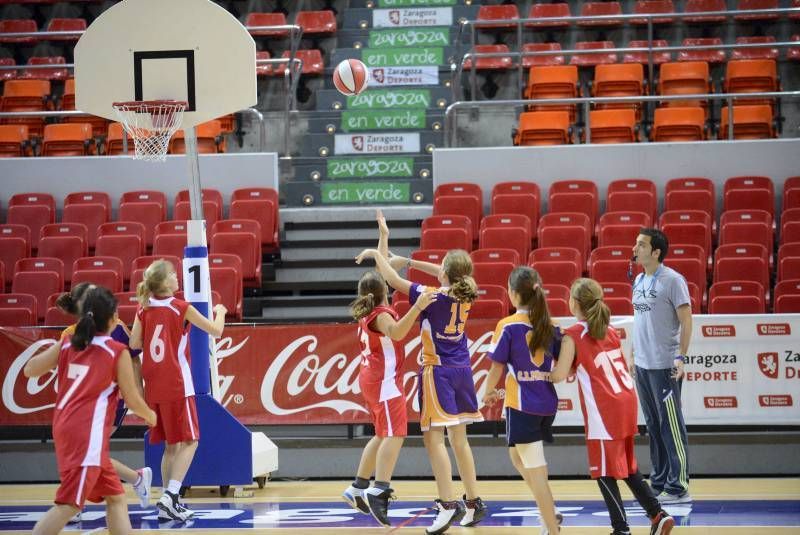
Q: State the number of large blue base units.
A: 1